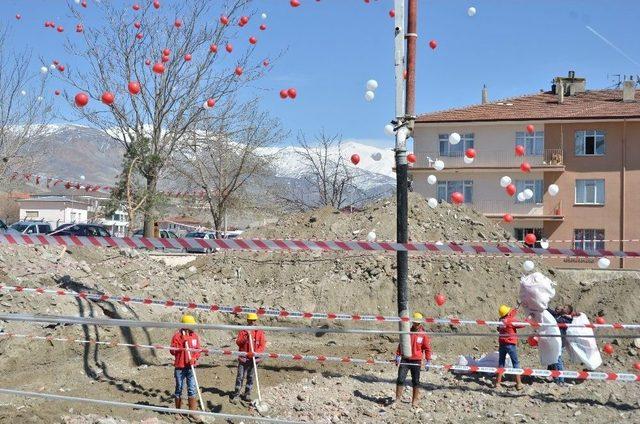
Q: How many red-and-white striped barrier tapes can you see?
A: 3